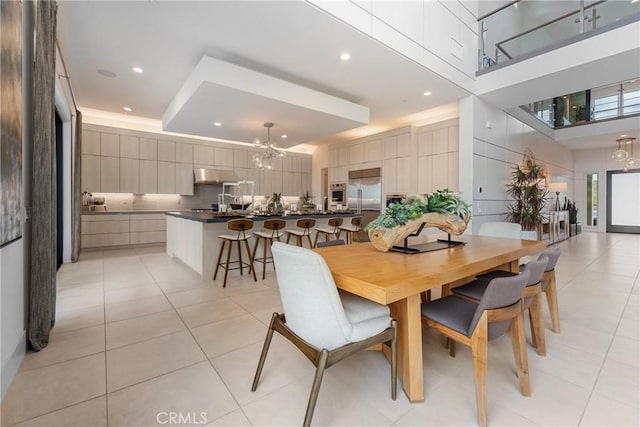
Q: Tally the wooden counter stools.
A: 5